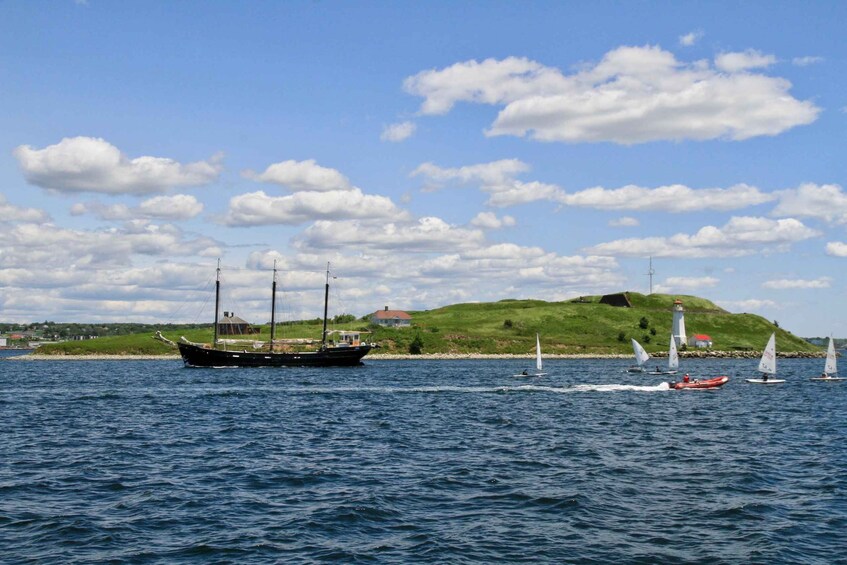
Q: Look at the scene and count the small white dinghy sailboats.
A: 5